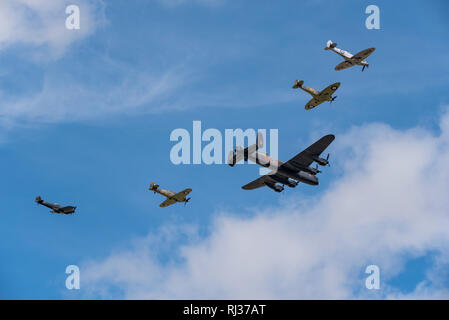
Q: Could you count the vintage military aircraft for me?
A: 5